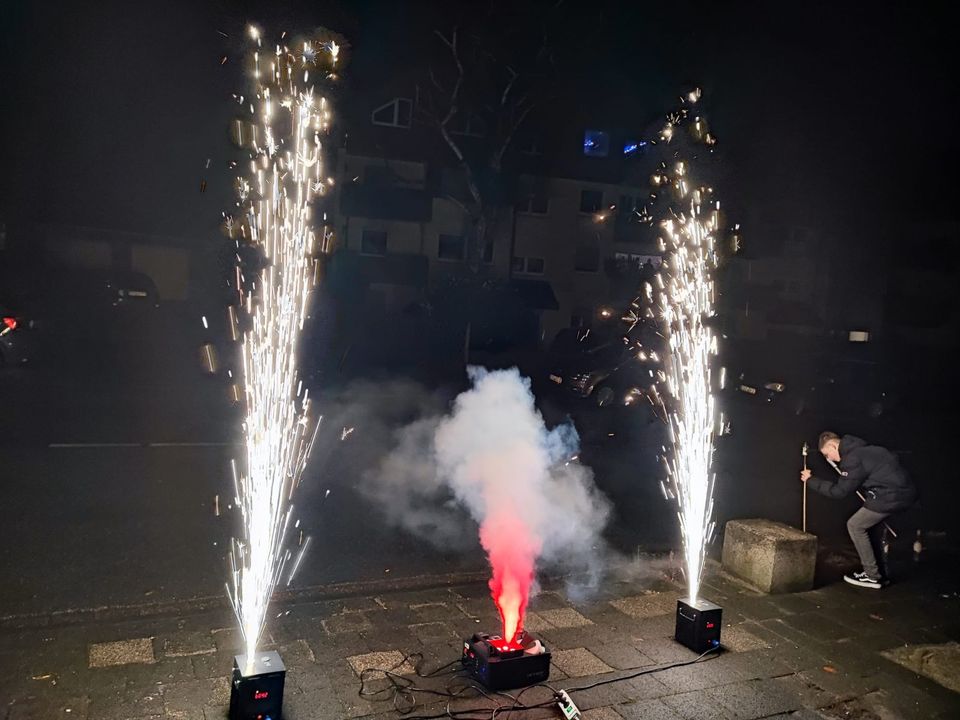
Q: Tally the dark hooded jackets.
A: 1